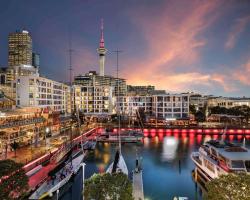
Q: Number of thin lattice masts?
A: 2